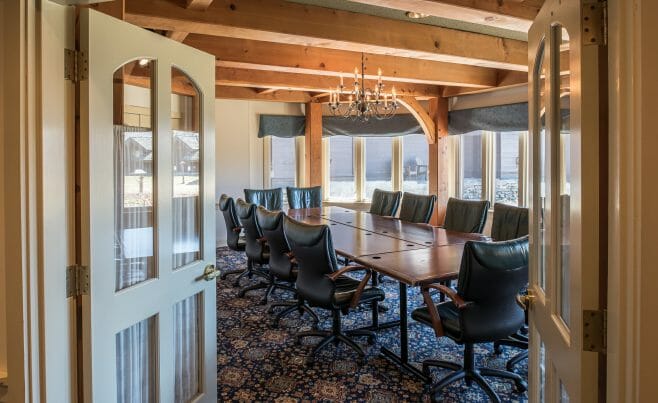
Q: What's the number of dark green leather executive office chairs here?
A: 11